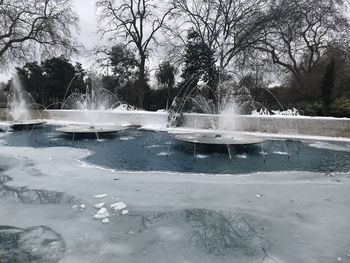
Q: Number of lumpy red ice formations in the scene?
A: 0